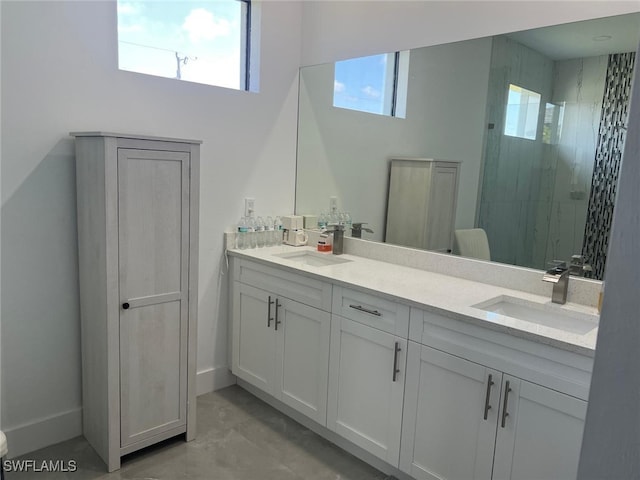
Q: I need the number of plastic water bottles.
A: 5